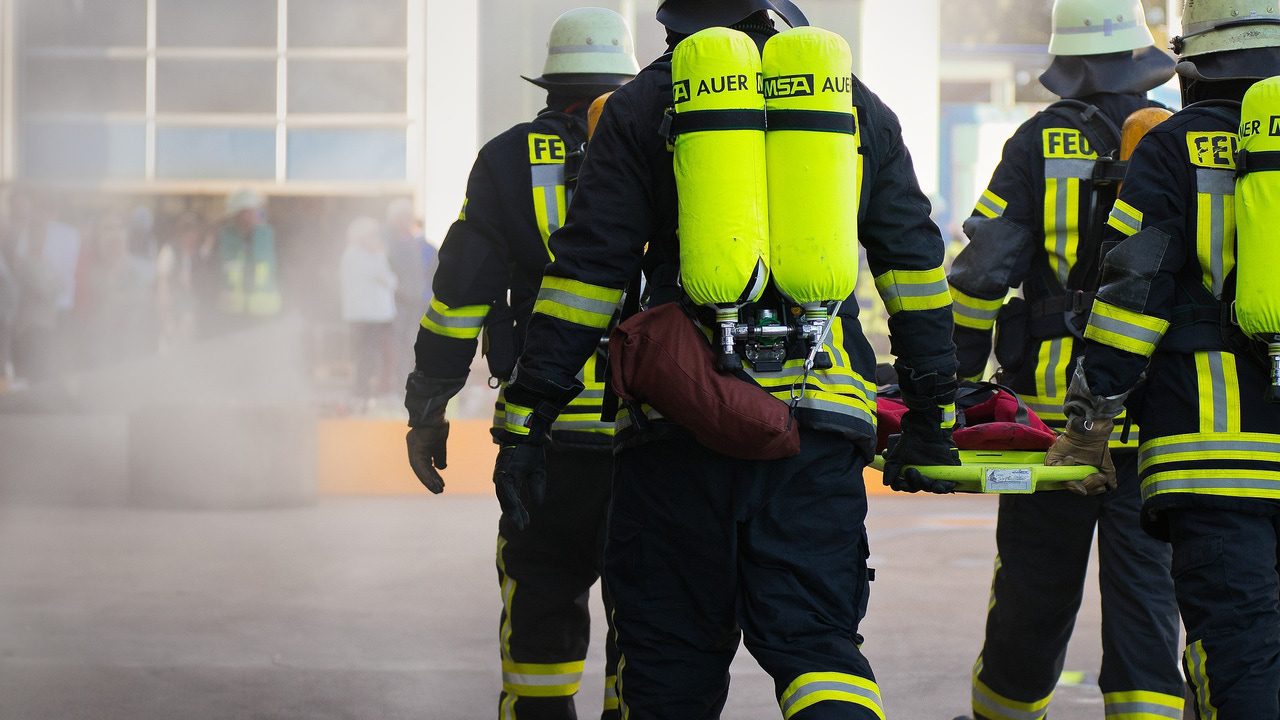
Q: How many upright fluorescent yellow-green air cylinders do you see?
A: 3